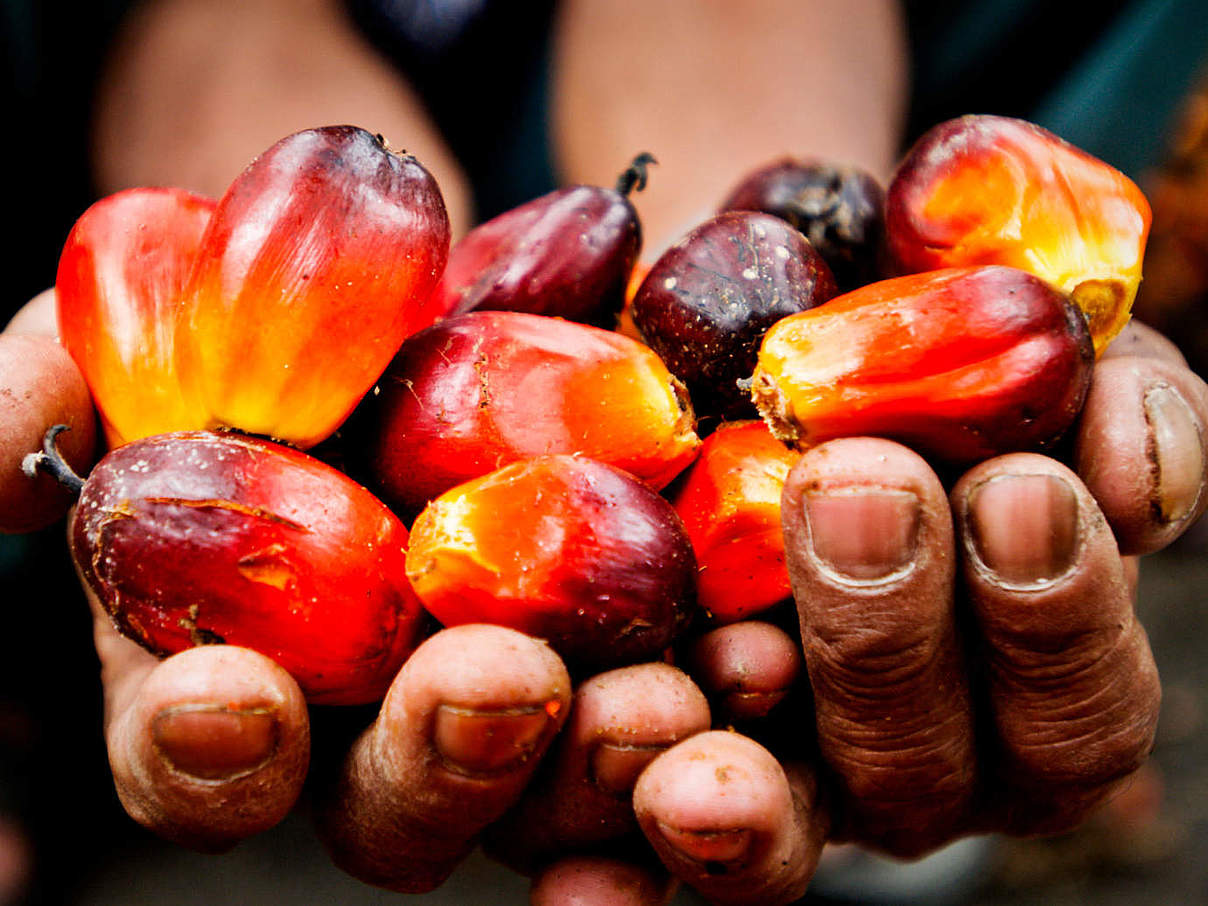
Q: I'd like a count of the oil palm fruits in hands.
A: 11